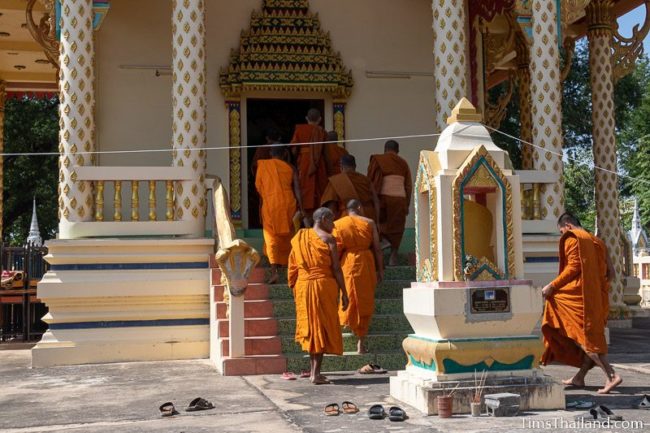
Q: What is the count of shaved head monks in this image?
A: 9